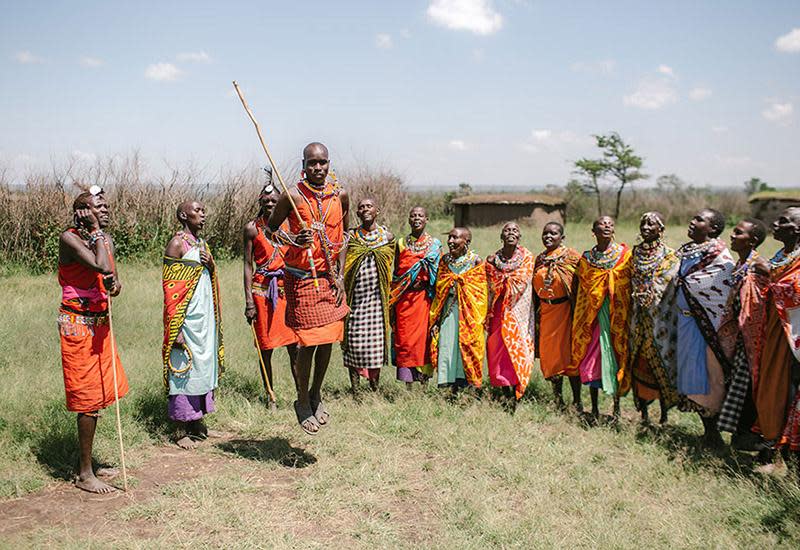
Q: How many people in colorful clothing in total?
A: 14